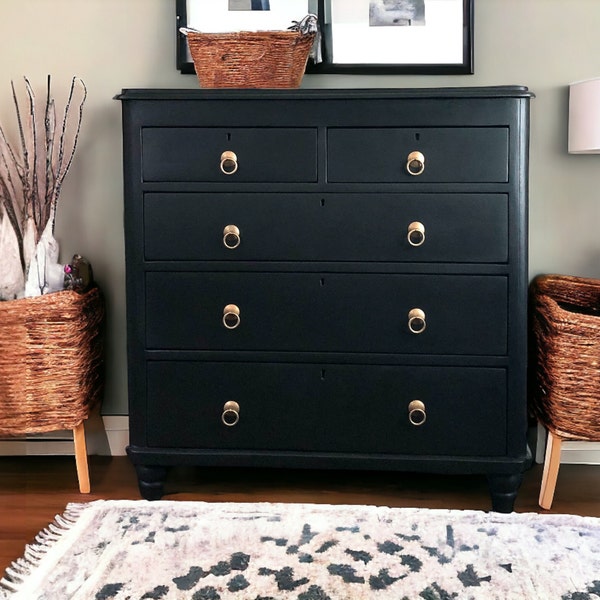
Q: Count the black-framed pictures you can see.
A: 2